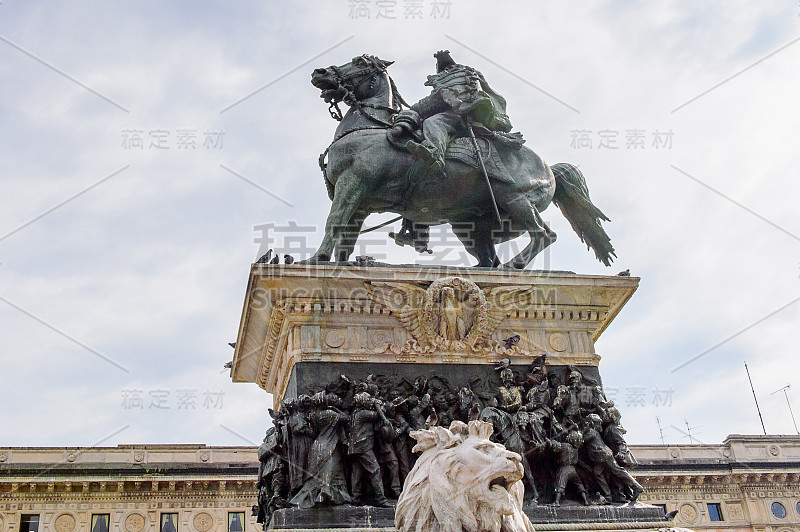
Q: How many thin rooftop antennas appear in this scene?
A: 4